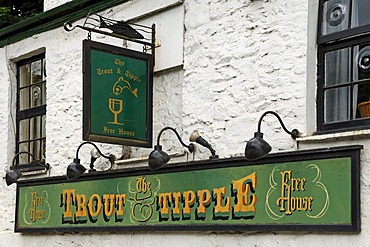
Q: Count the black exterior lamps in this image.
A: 4